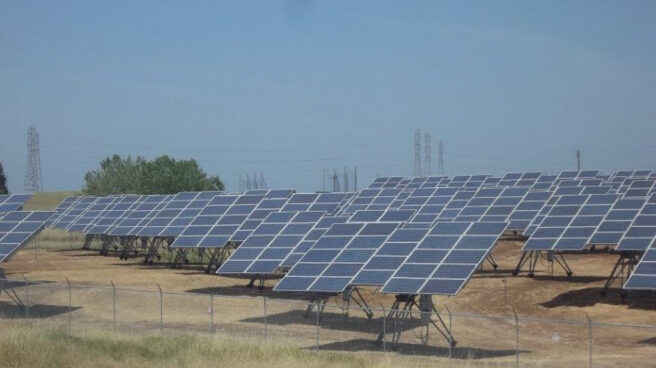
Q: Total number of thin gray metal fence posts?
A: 11